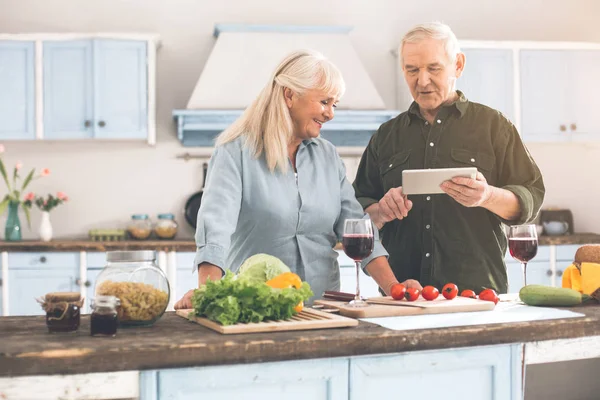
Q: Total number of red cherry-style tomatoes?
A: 6